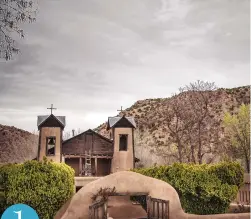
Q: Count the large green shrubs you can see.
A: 2